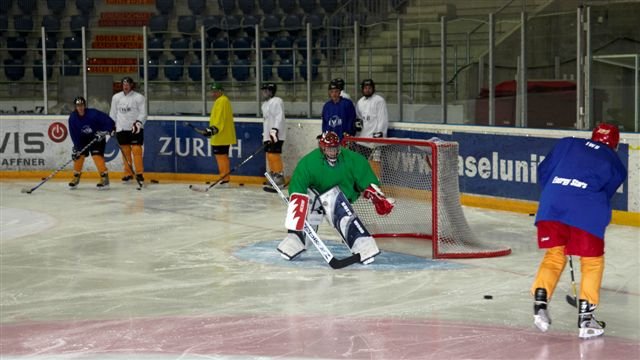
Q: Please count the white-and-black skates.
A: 2